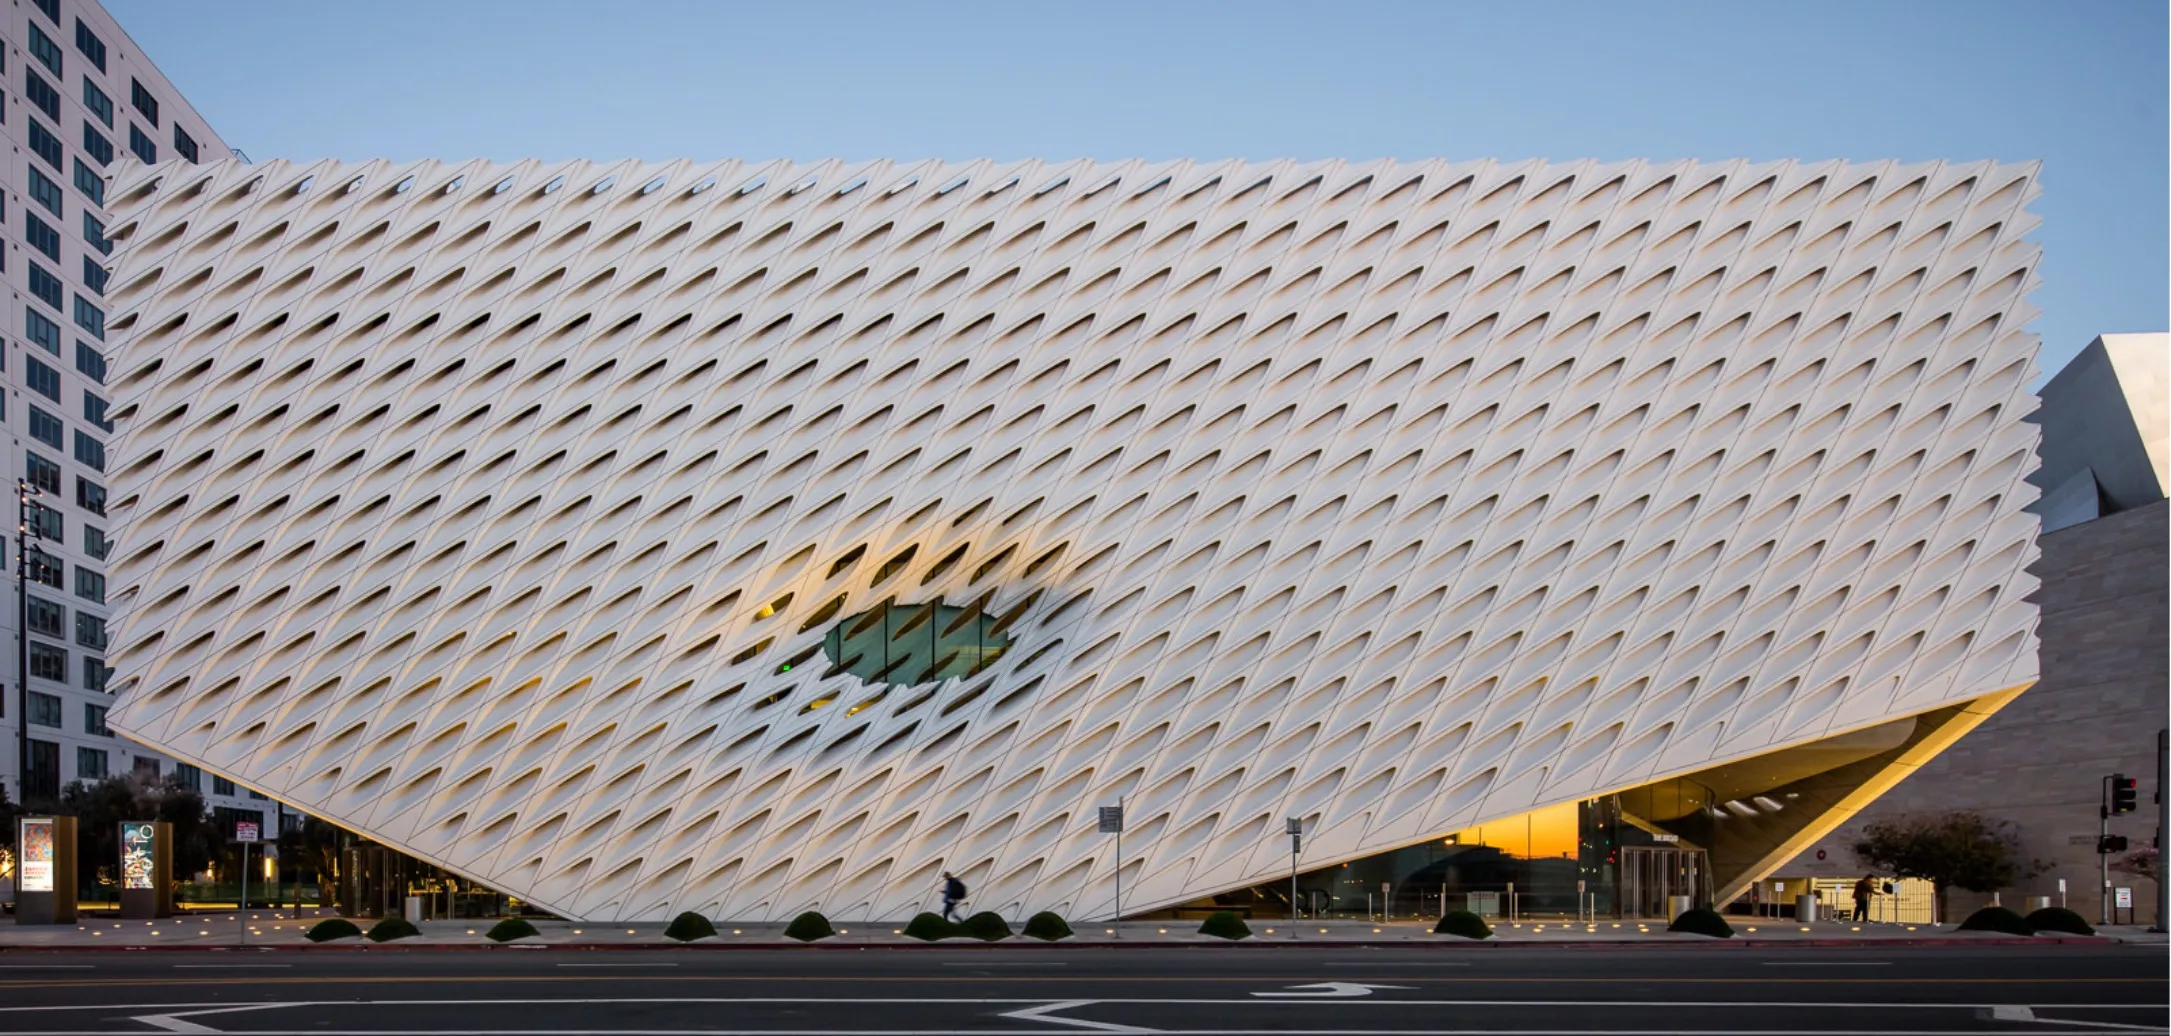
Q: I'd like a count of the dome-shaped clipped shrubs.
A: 13